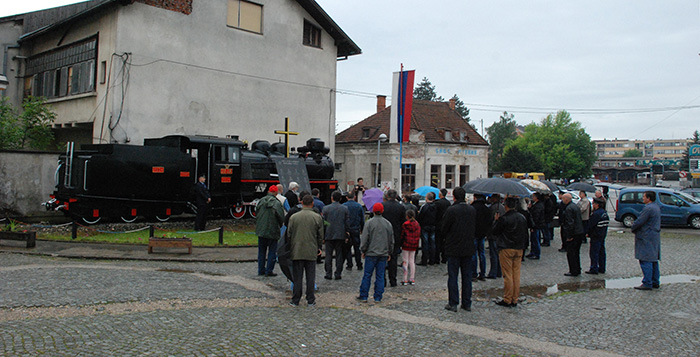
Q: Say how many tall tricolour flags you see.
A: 1